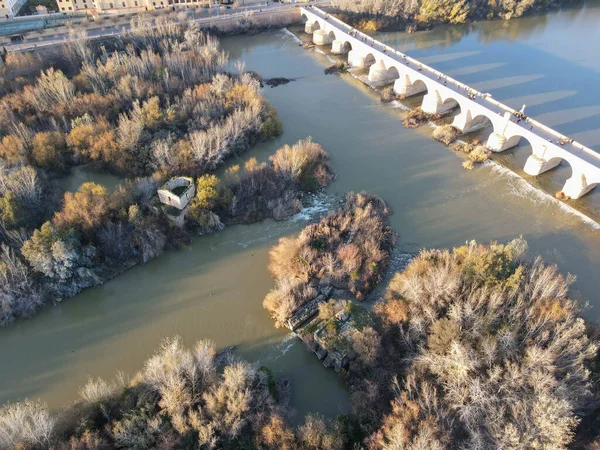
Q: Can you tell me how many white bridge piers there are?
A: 11